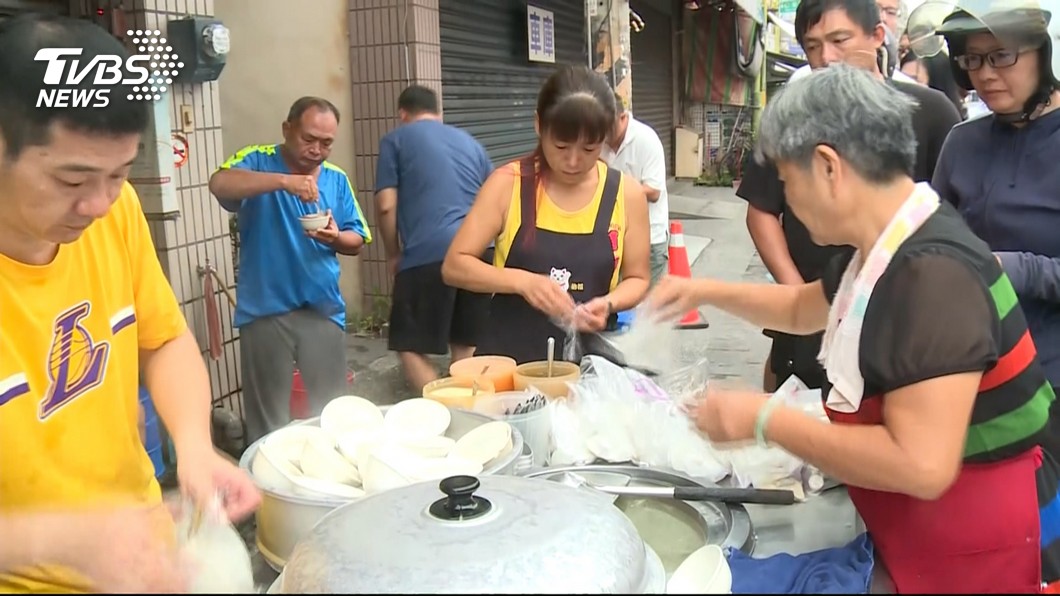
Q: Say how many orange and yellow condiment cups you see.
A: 3